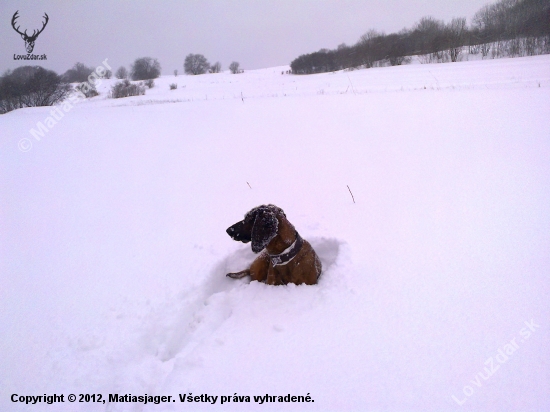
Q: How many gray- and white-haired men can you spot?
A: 0